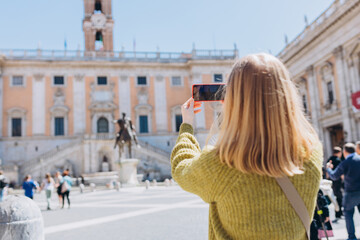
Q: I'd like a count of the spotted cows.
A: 0